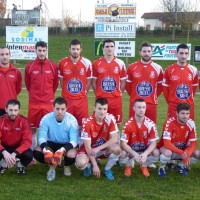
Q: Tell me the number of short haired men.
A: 11